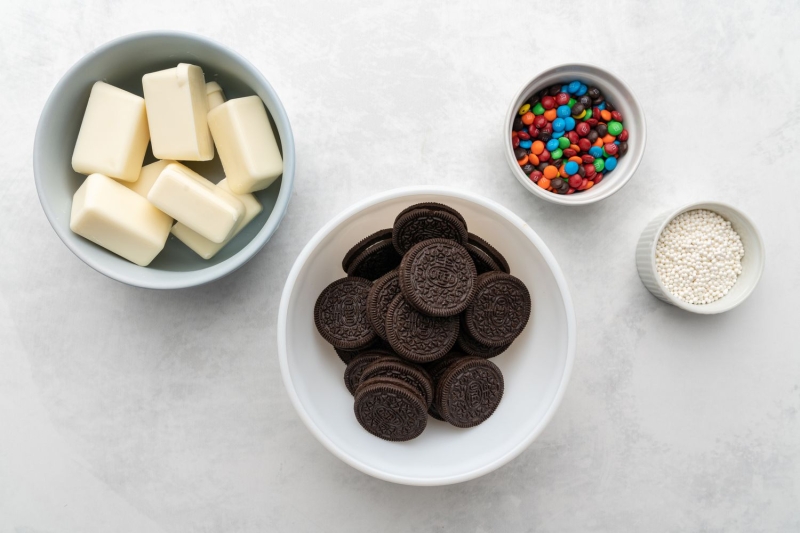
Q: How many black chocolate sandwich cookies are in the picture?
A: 15